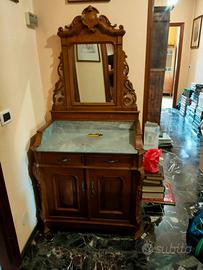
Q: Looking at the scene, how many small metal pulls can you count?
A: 4